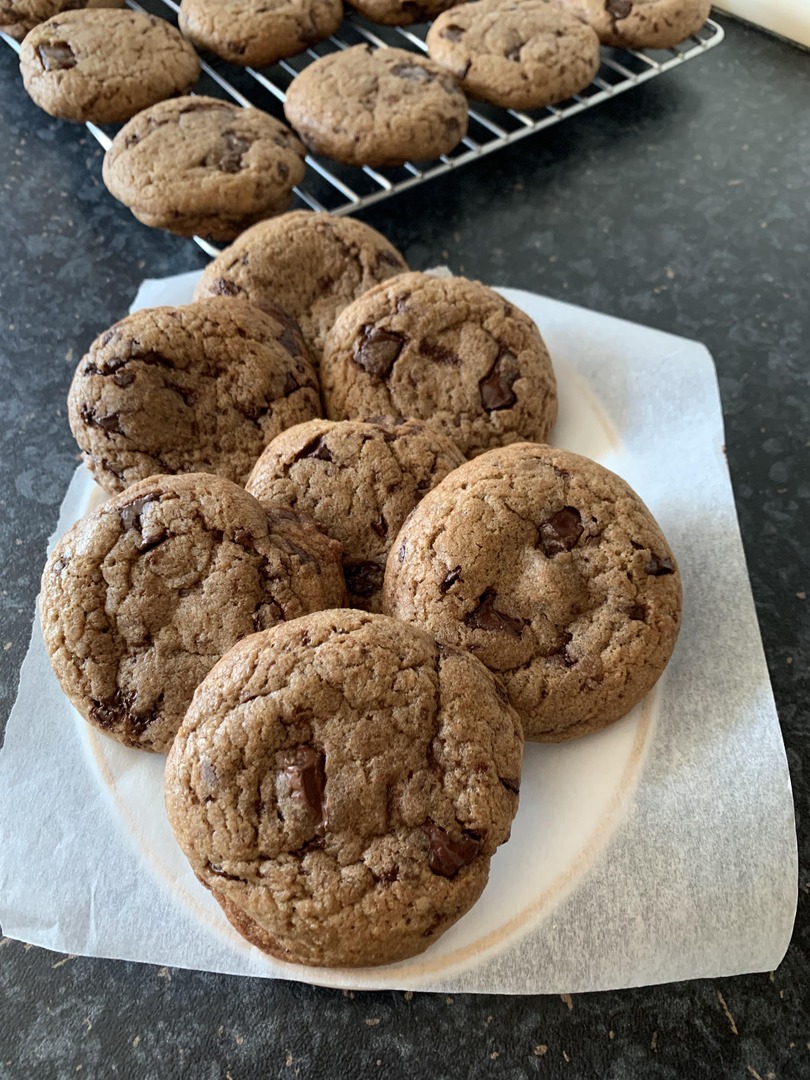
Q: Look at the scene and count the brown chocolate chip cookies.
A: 15